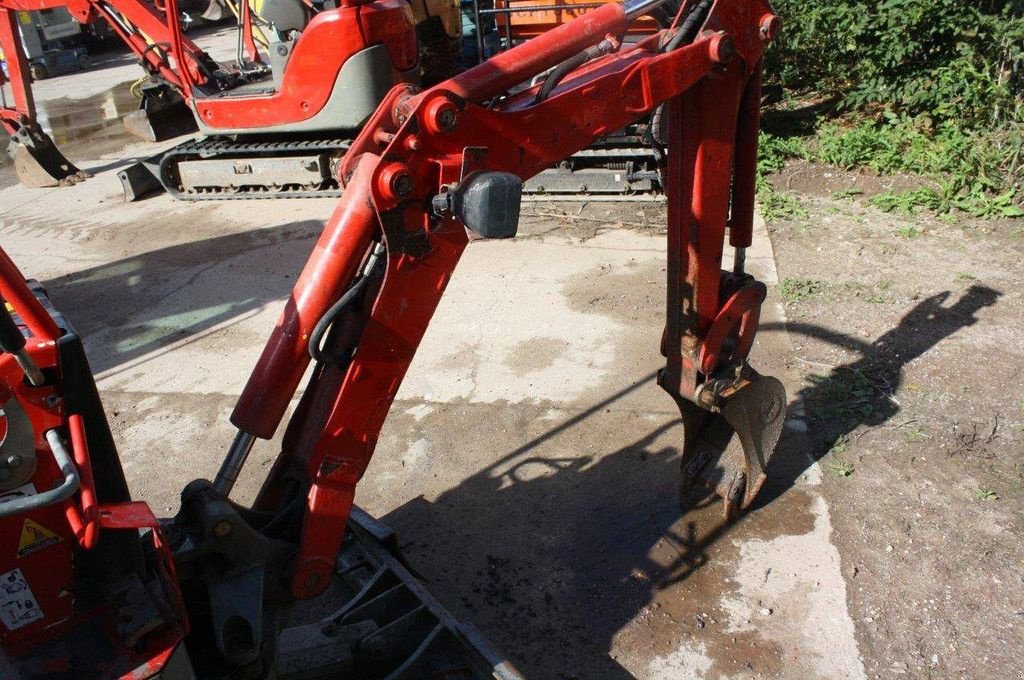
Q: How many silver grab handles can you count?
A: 1